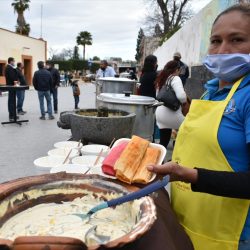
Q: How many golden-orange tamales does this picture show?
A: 2